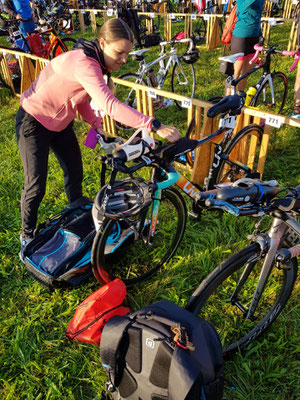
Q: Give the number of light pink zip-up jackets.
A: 1